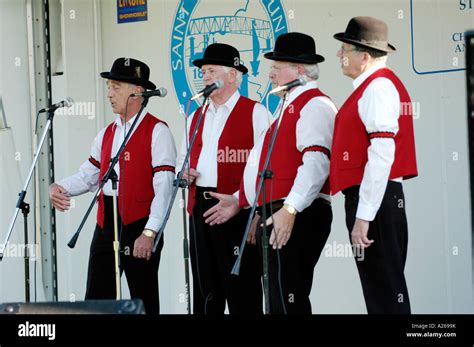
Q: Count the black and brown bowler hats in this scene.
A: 4